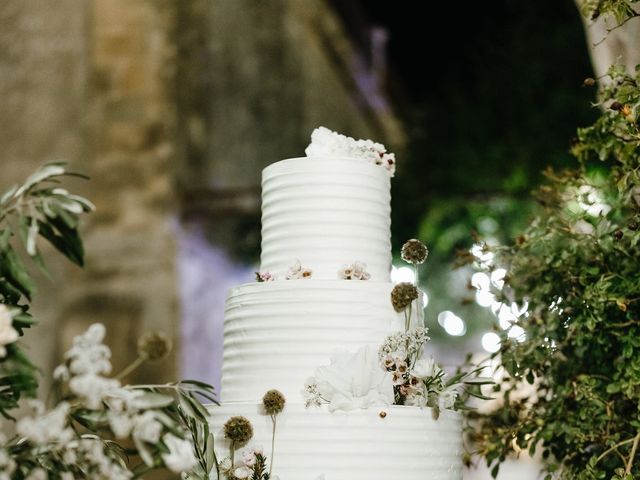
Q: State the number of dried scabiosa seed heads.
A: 5